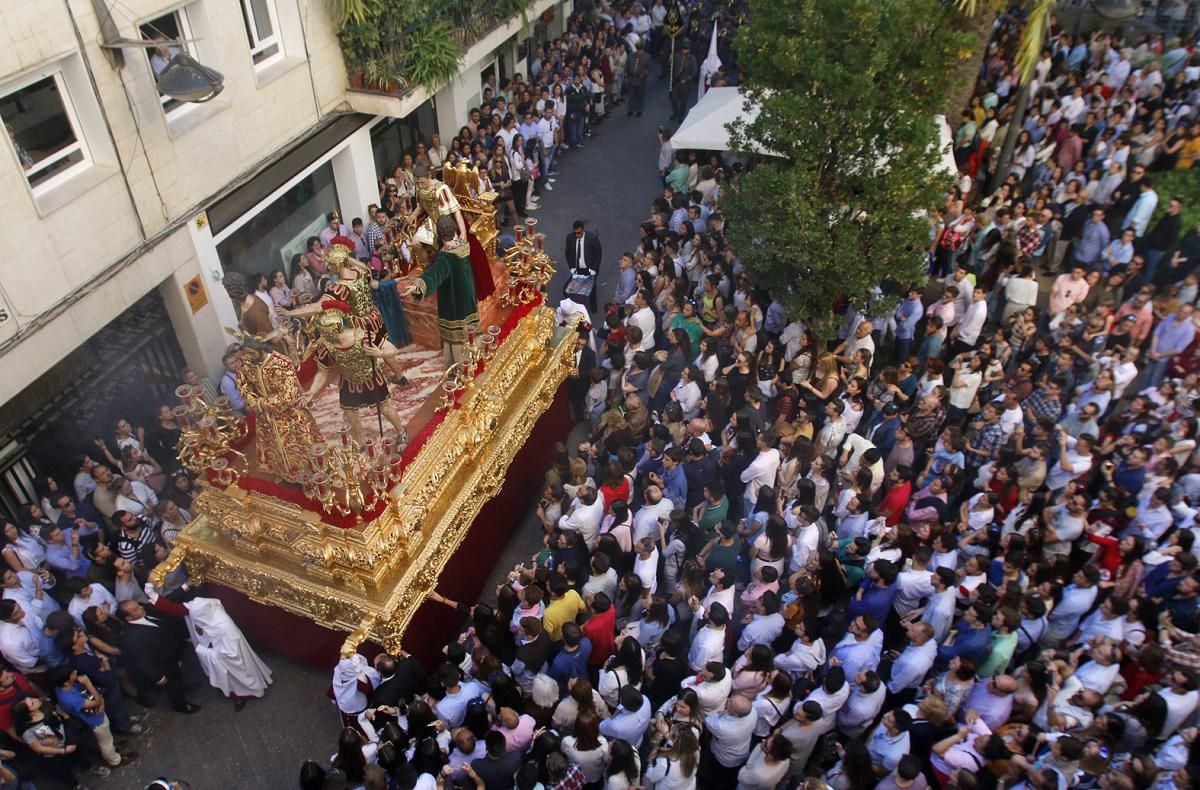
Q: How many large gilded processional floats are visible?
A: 1